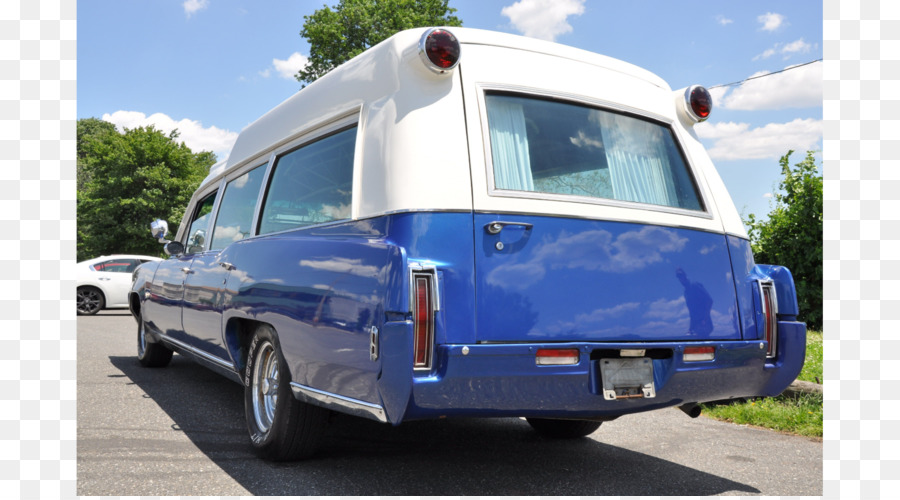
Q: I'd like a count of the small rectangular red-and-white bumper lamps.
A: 2